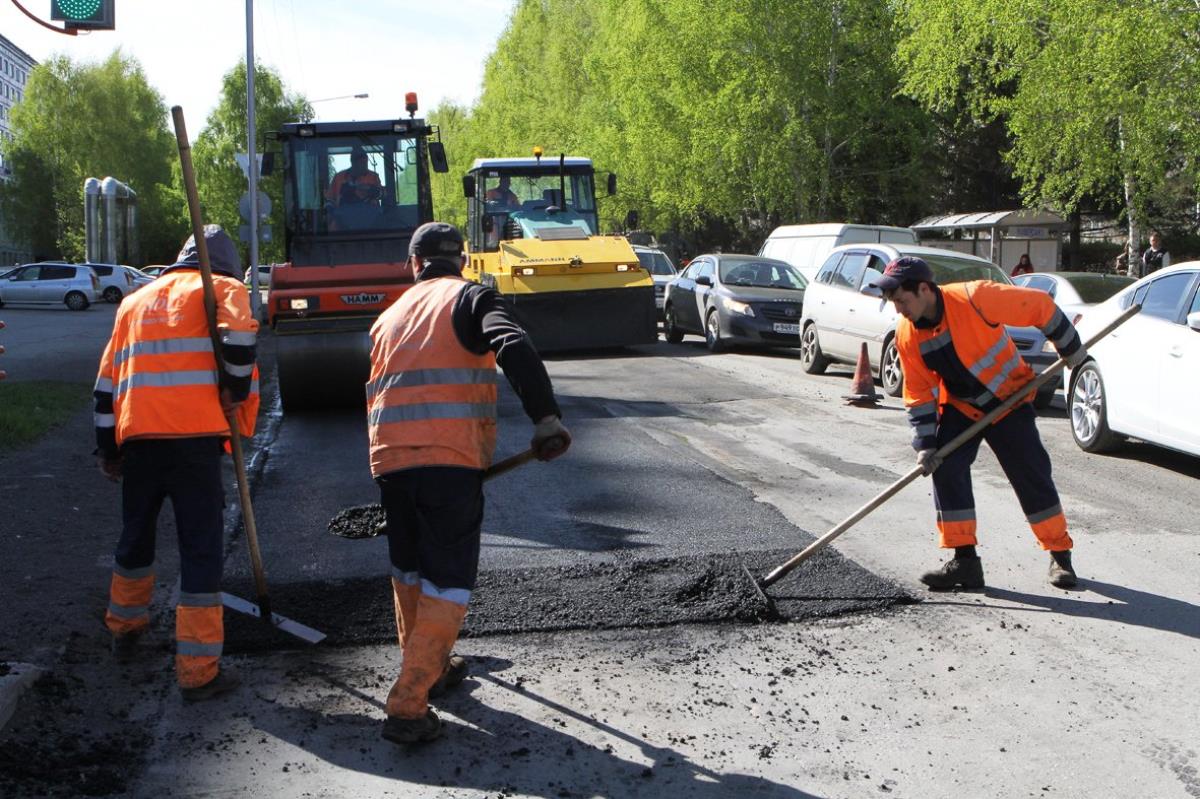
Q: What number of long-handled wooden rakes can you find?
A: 2